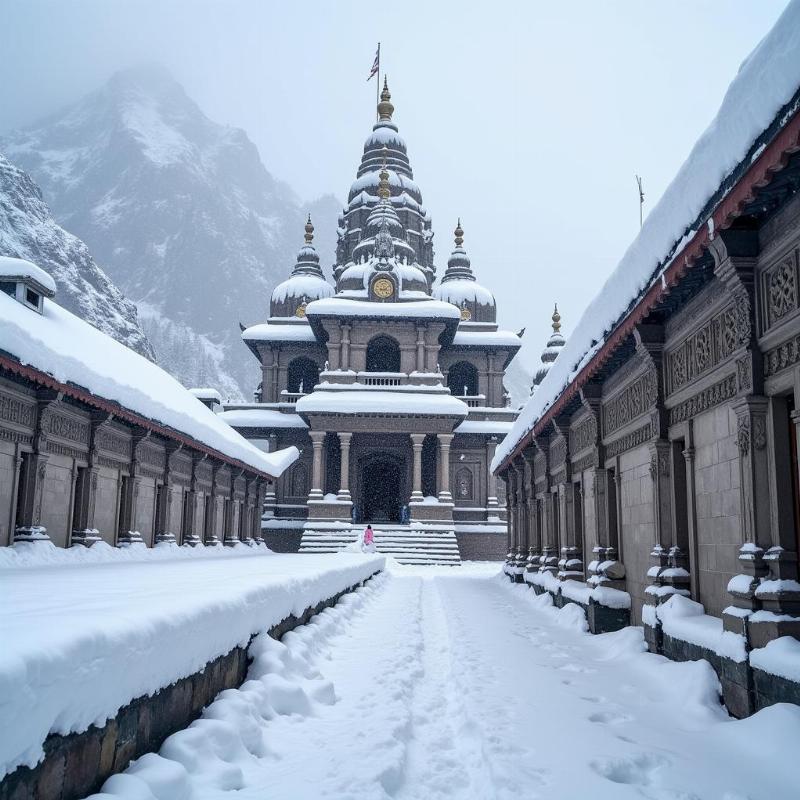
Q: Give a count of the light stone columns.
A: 4